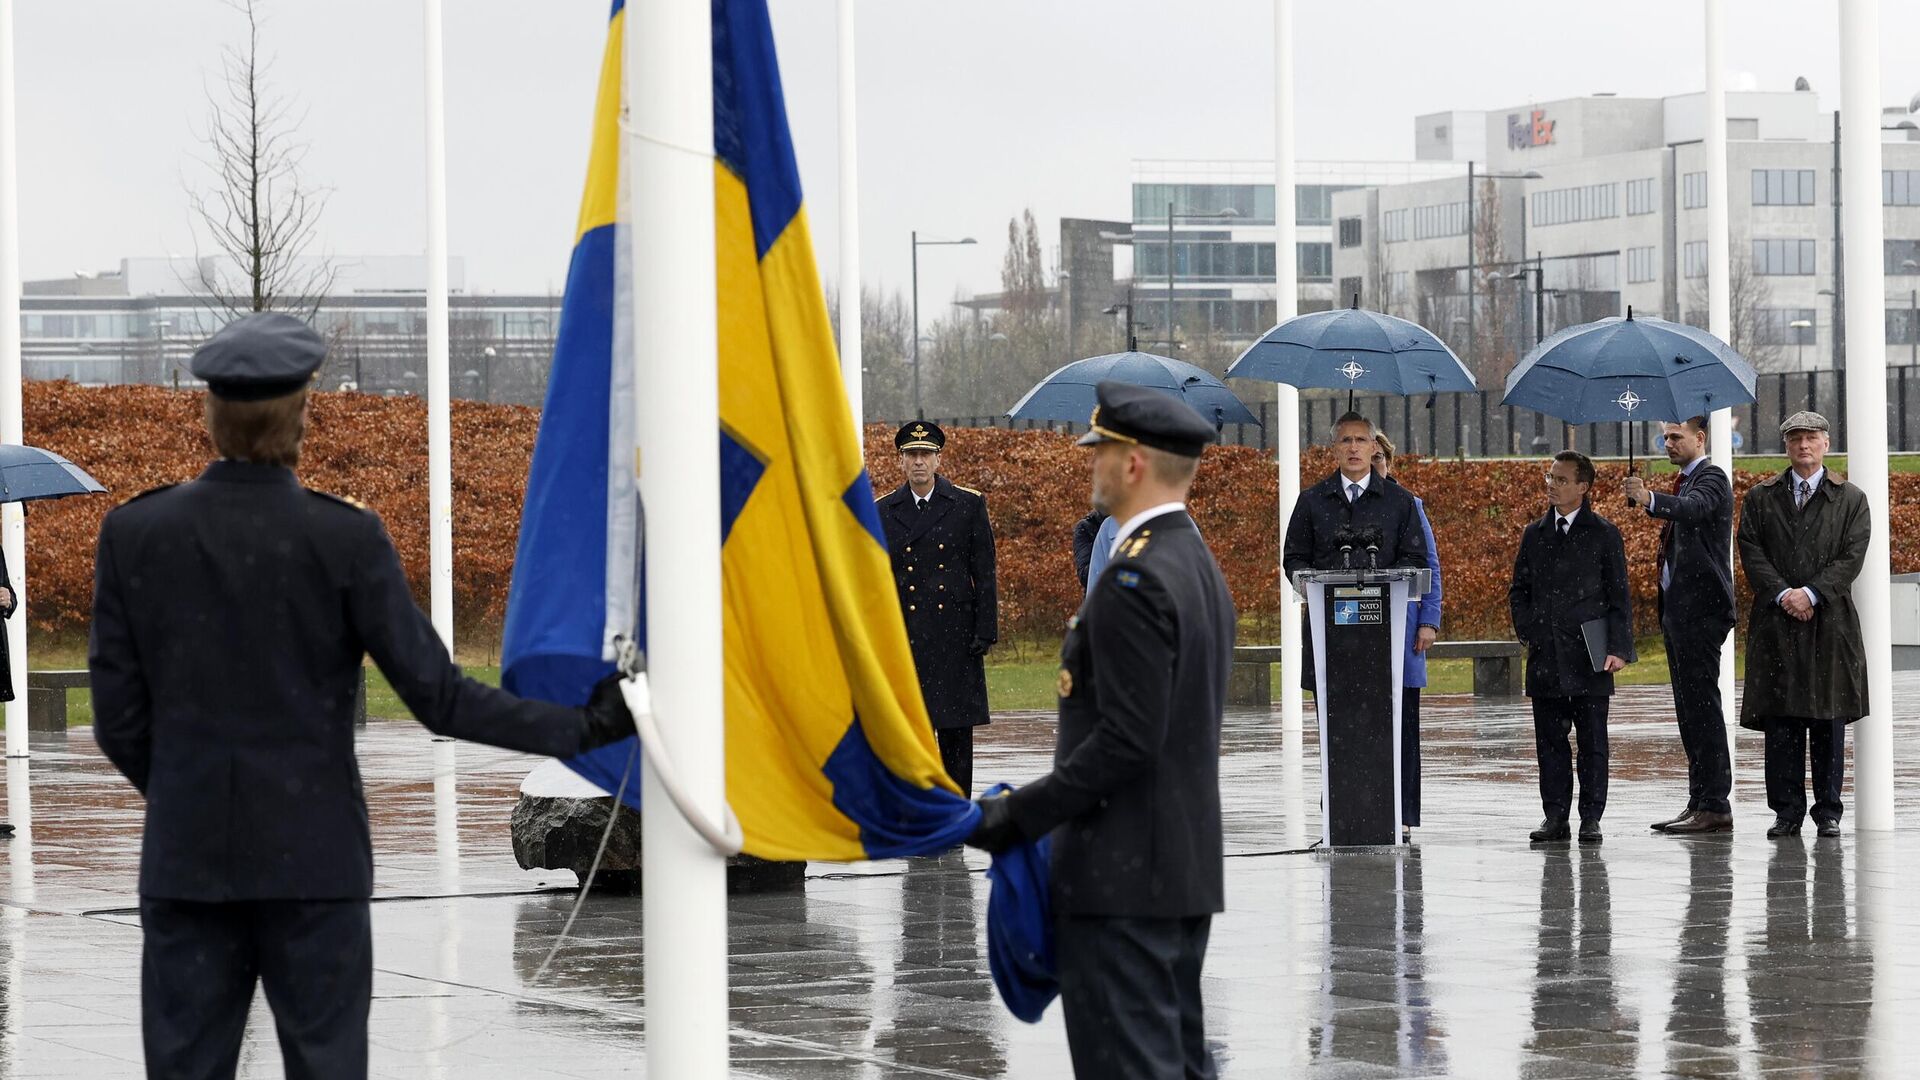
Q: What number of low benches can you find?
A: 2